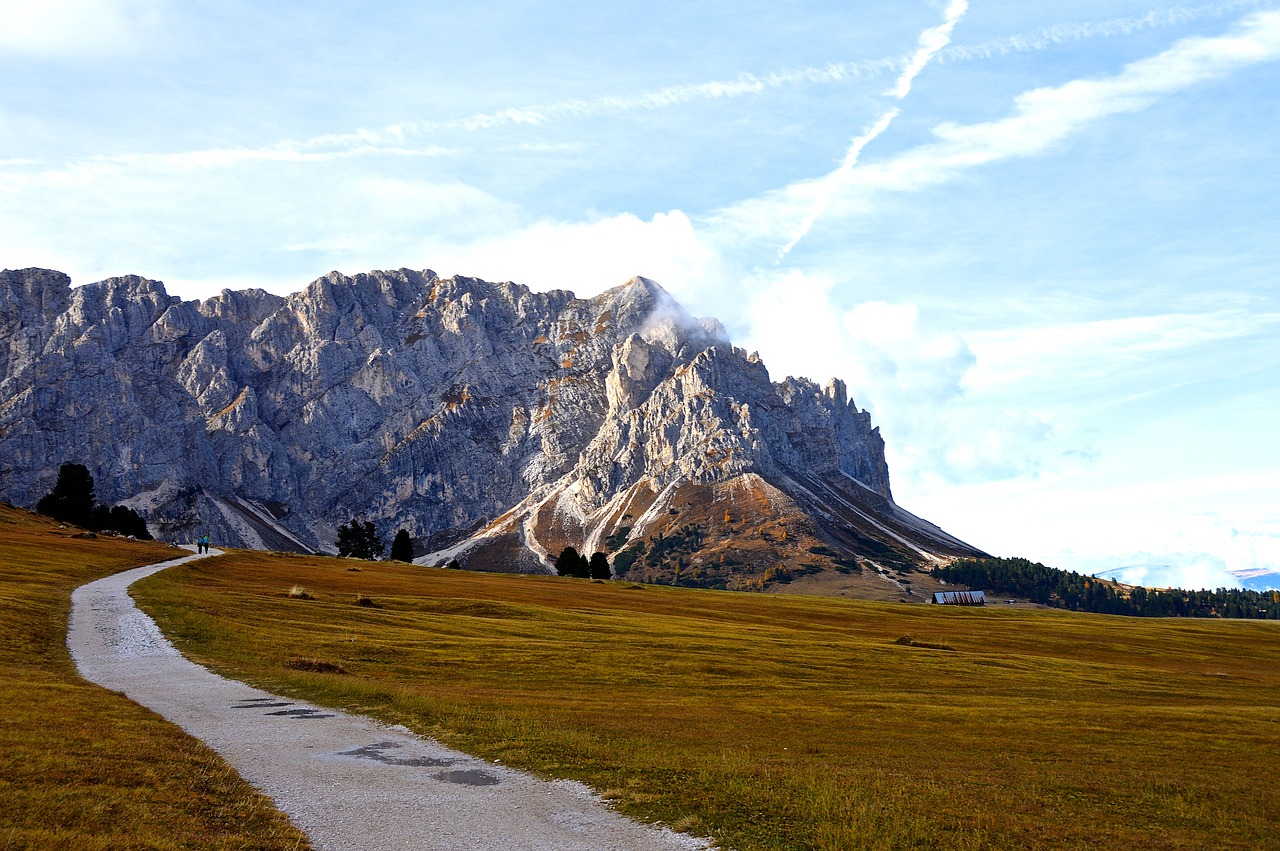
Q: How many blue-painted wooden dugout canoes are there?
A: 0